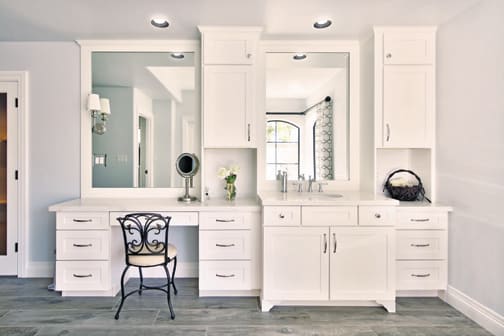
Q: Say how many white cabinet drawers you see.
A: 12